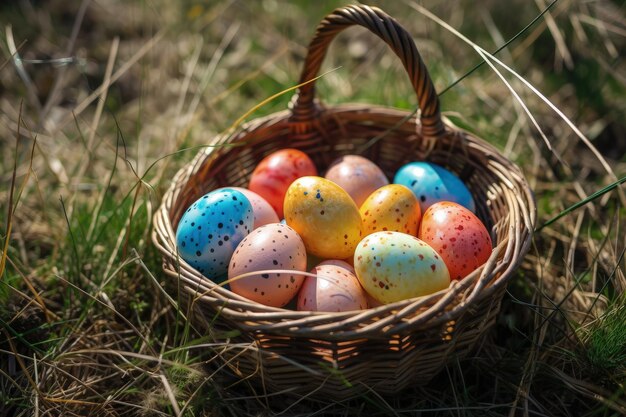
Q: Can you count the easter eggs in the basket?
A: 11